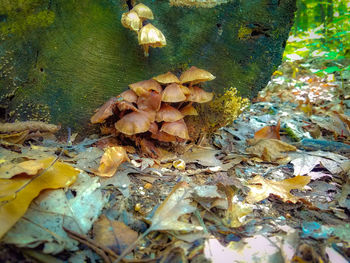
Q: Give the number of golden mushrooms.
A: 3